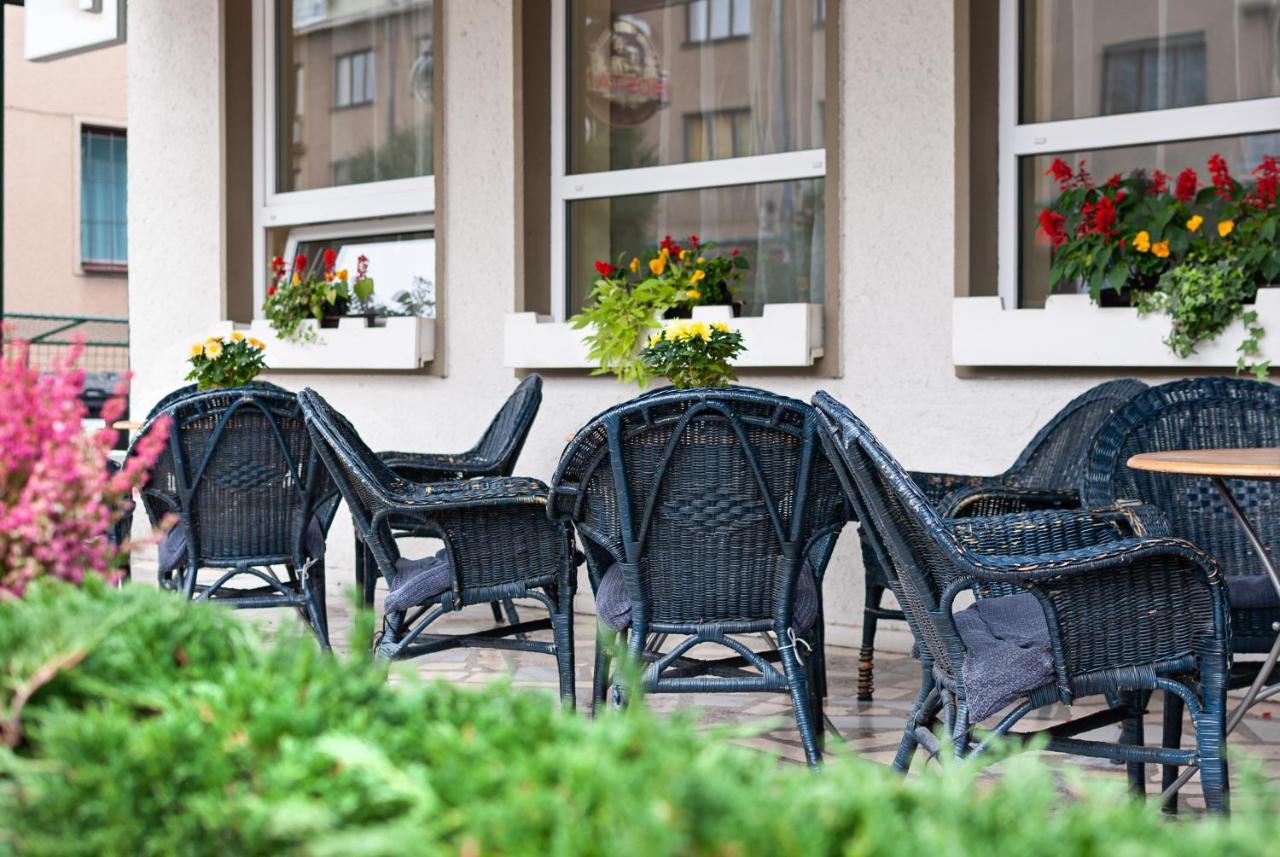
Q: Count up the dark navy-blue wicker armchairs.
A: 7